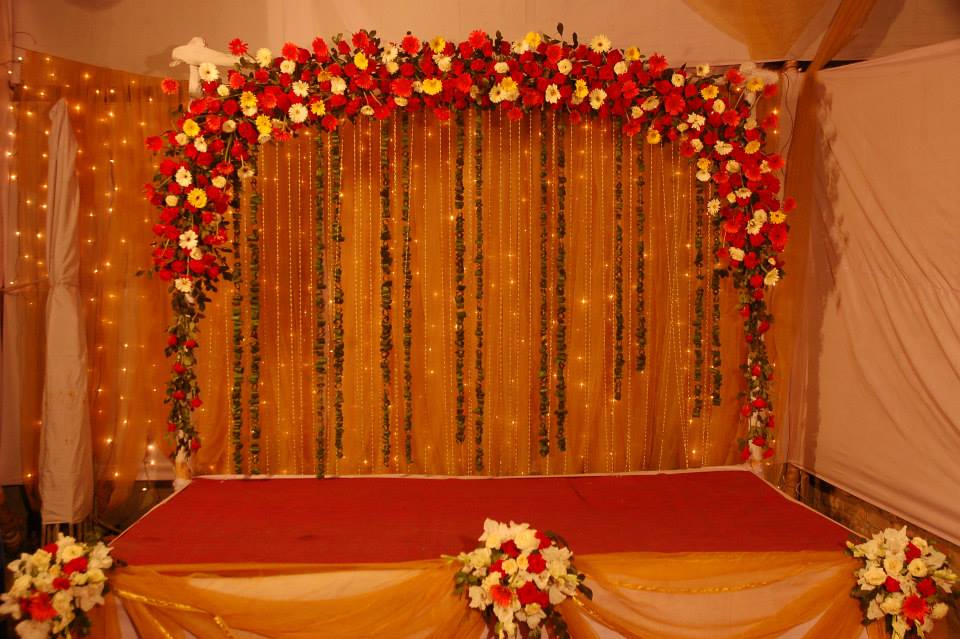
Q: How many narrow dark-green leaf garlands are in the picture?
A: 14